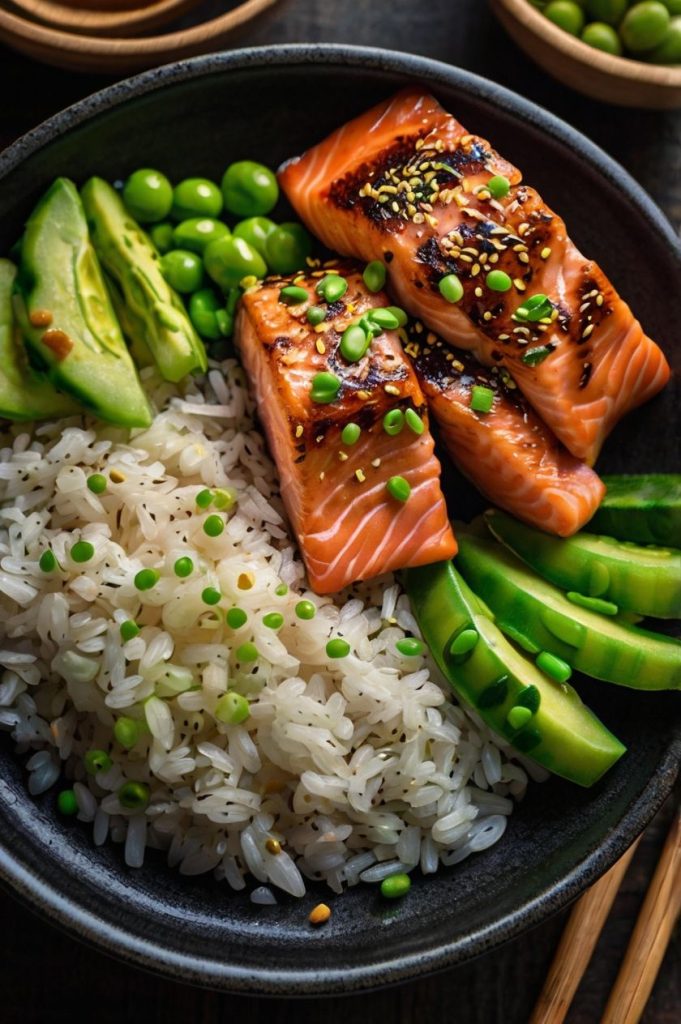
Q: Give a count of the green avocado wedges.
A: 7